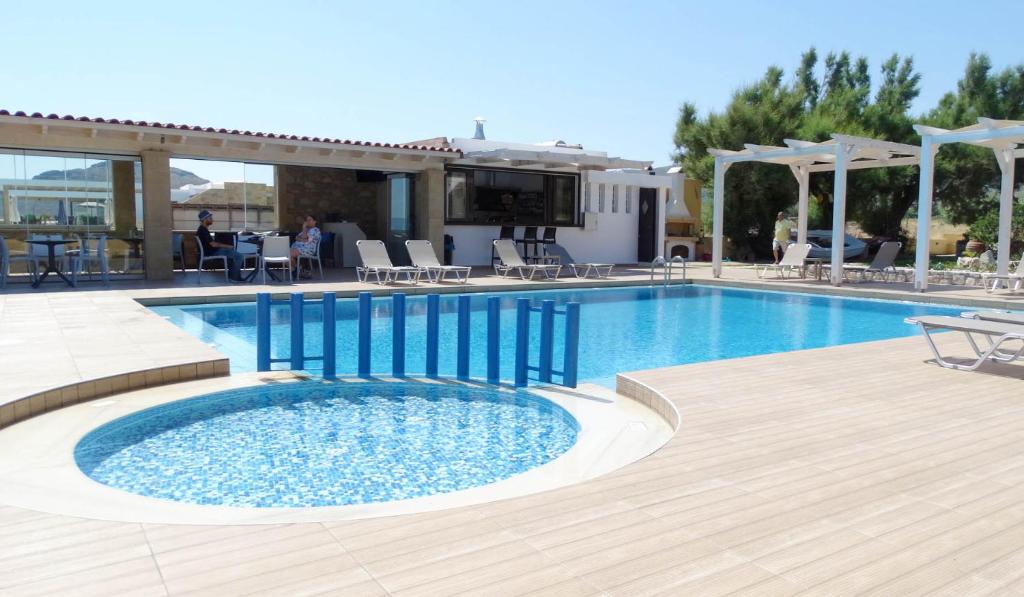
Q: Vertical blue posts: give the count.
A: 11